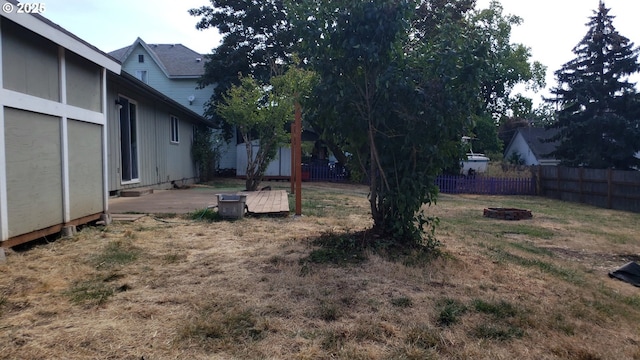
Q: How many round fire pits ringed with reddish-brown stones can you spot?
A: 1